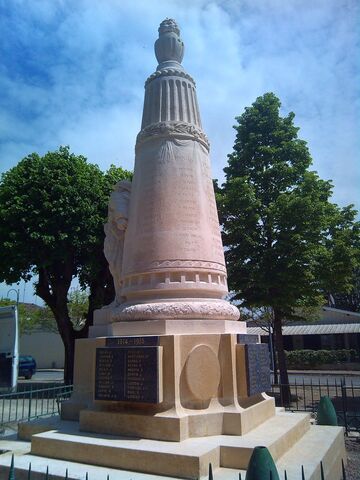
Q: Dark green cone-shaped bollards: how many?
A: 2